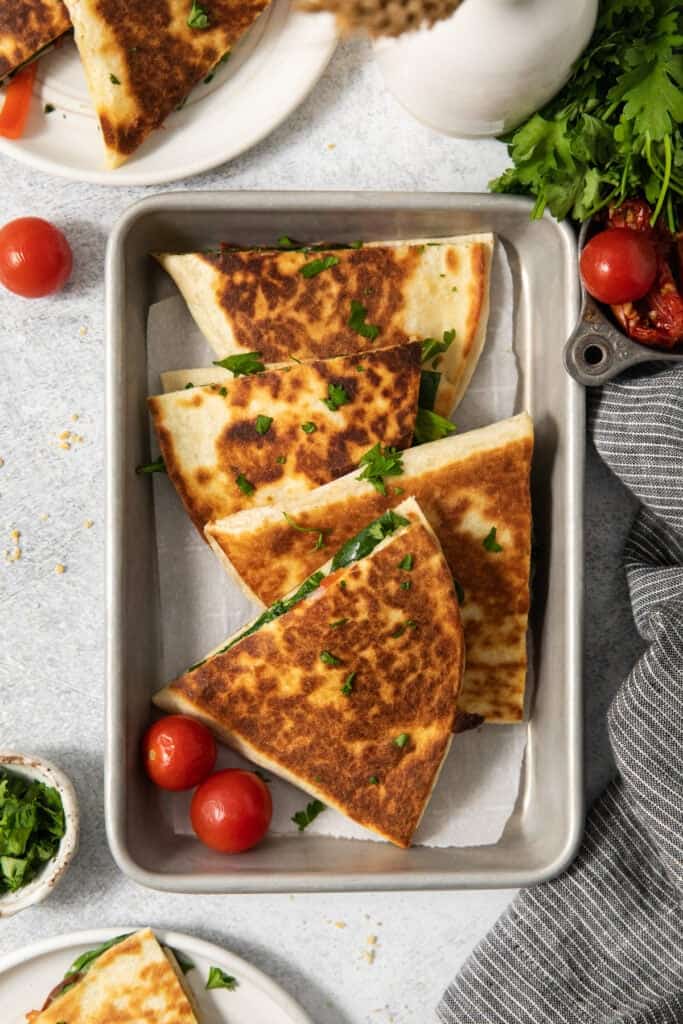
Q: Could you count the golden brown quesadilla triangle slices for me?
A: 7